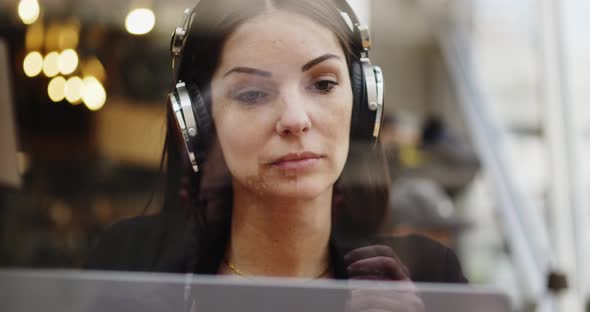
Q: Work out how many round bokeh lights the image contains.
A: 8